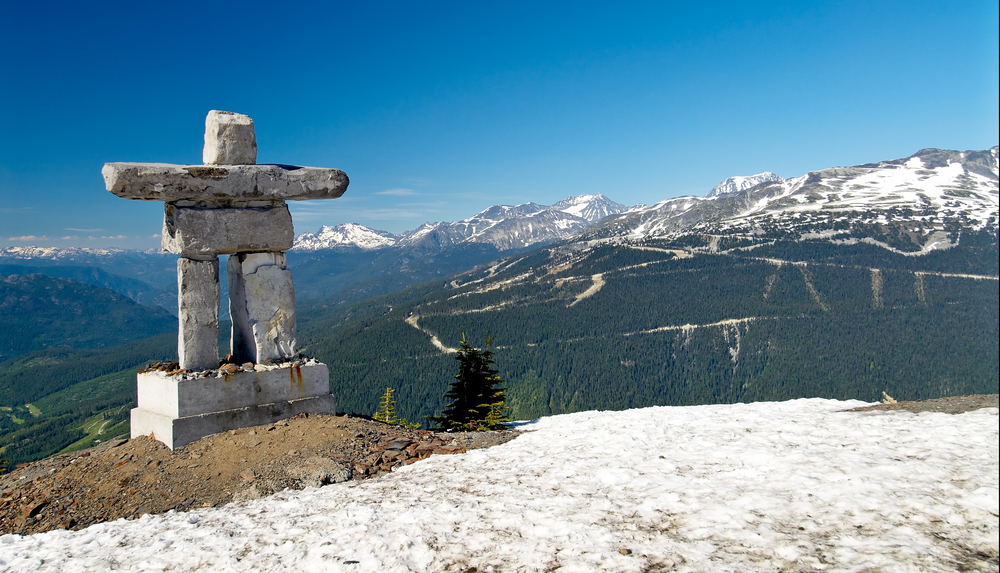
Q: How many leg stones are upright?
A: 2